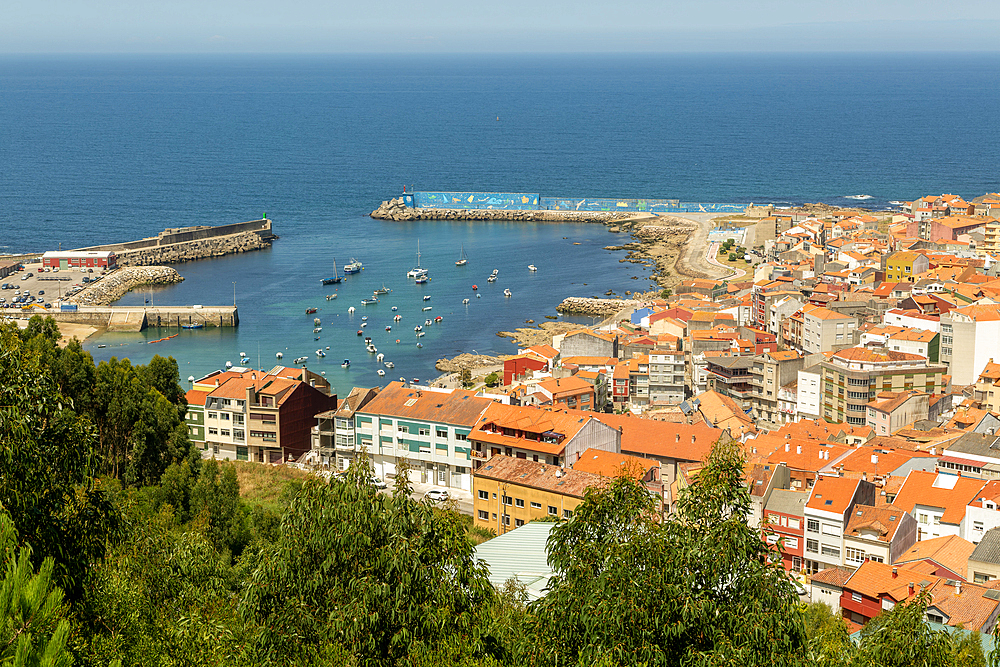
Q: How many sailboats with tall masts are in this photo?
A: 3